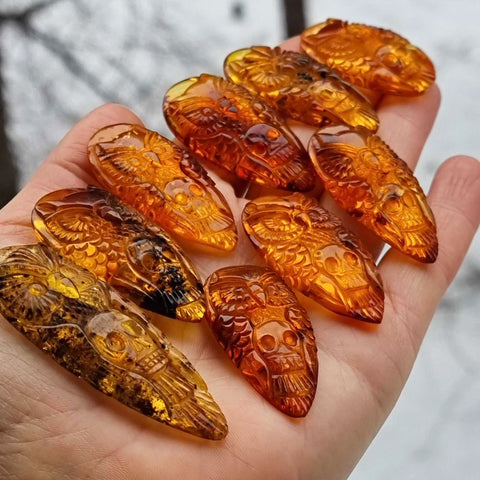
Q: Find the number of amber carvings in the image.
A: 9